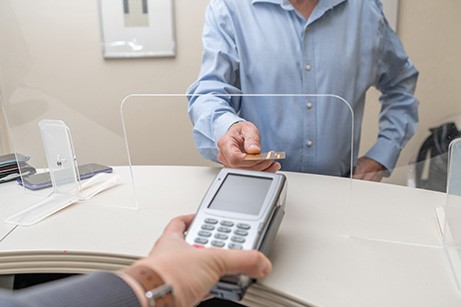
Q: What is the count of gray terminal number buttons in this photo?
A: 12